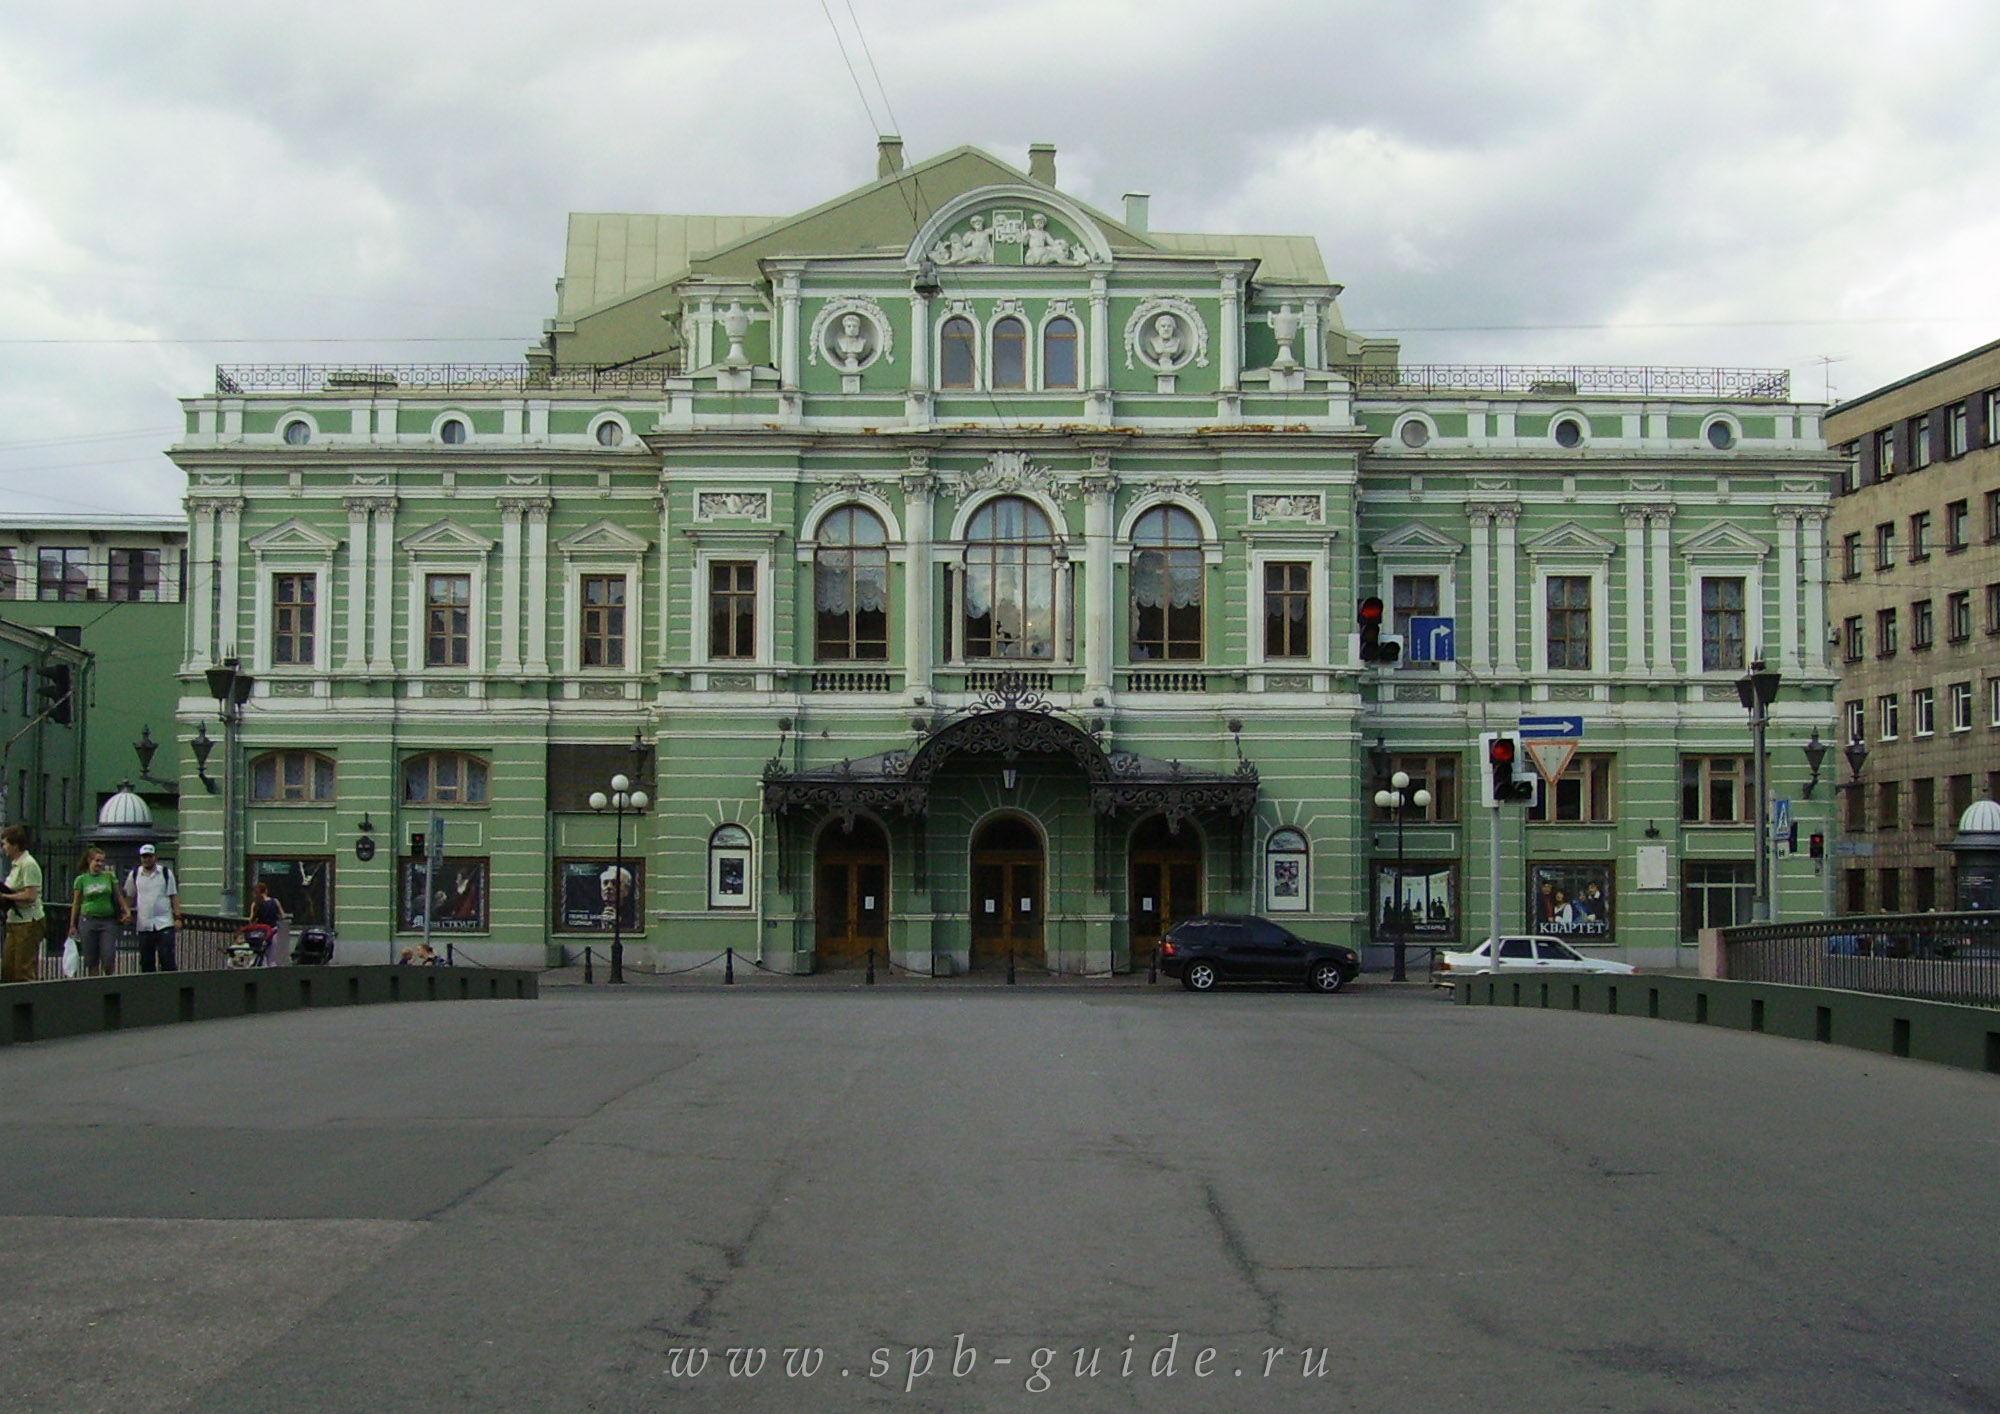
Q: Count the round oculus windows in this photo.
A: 6